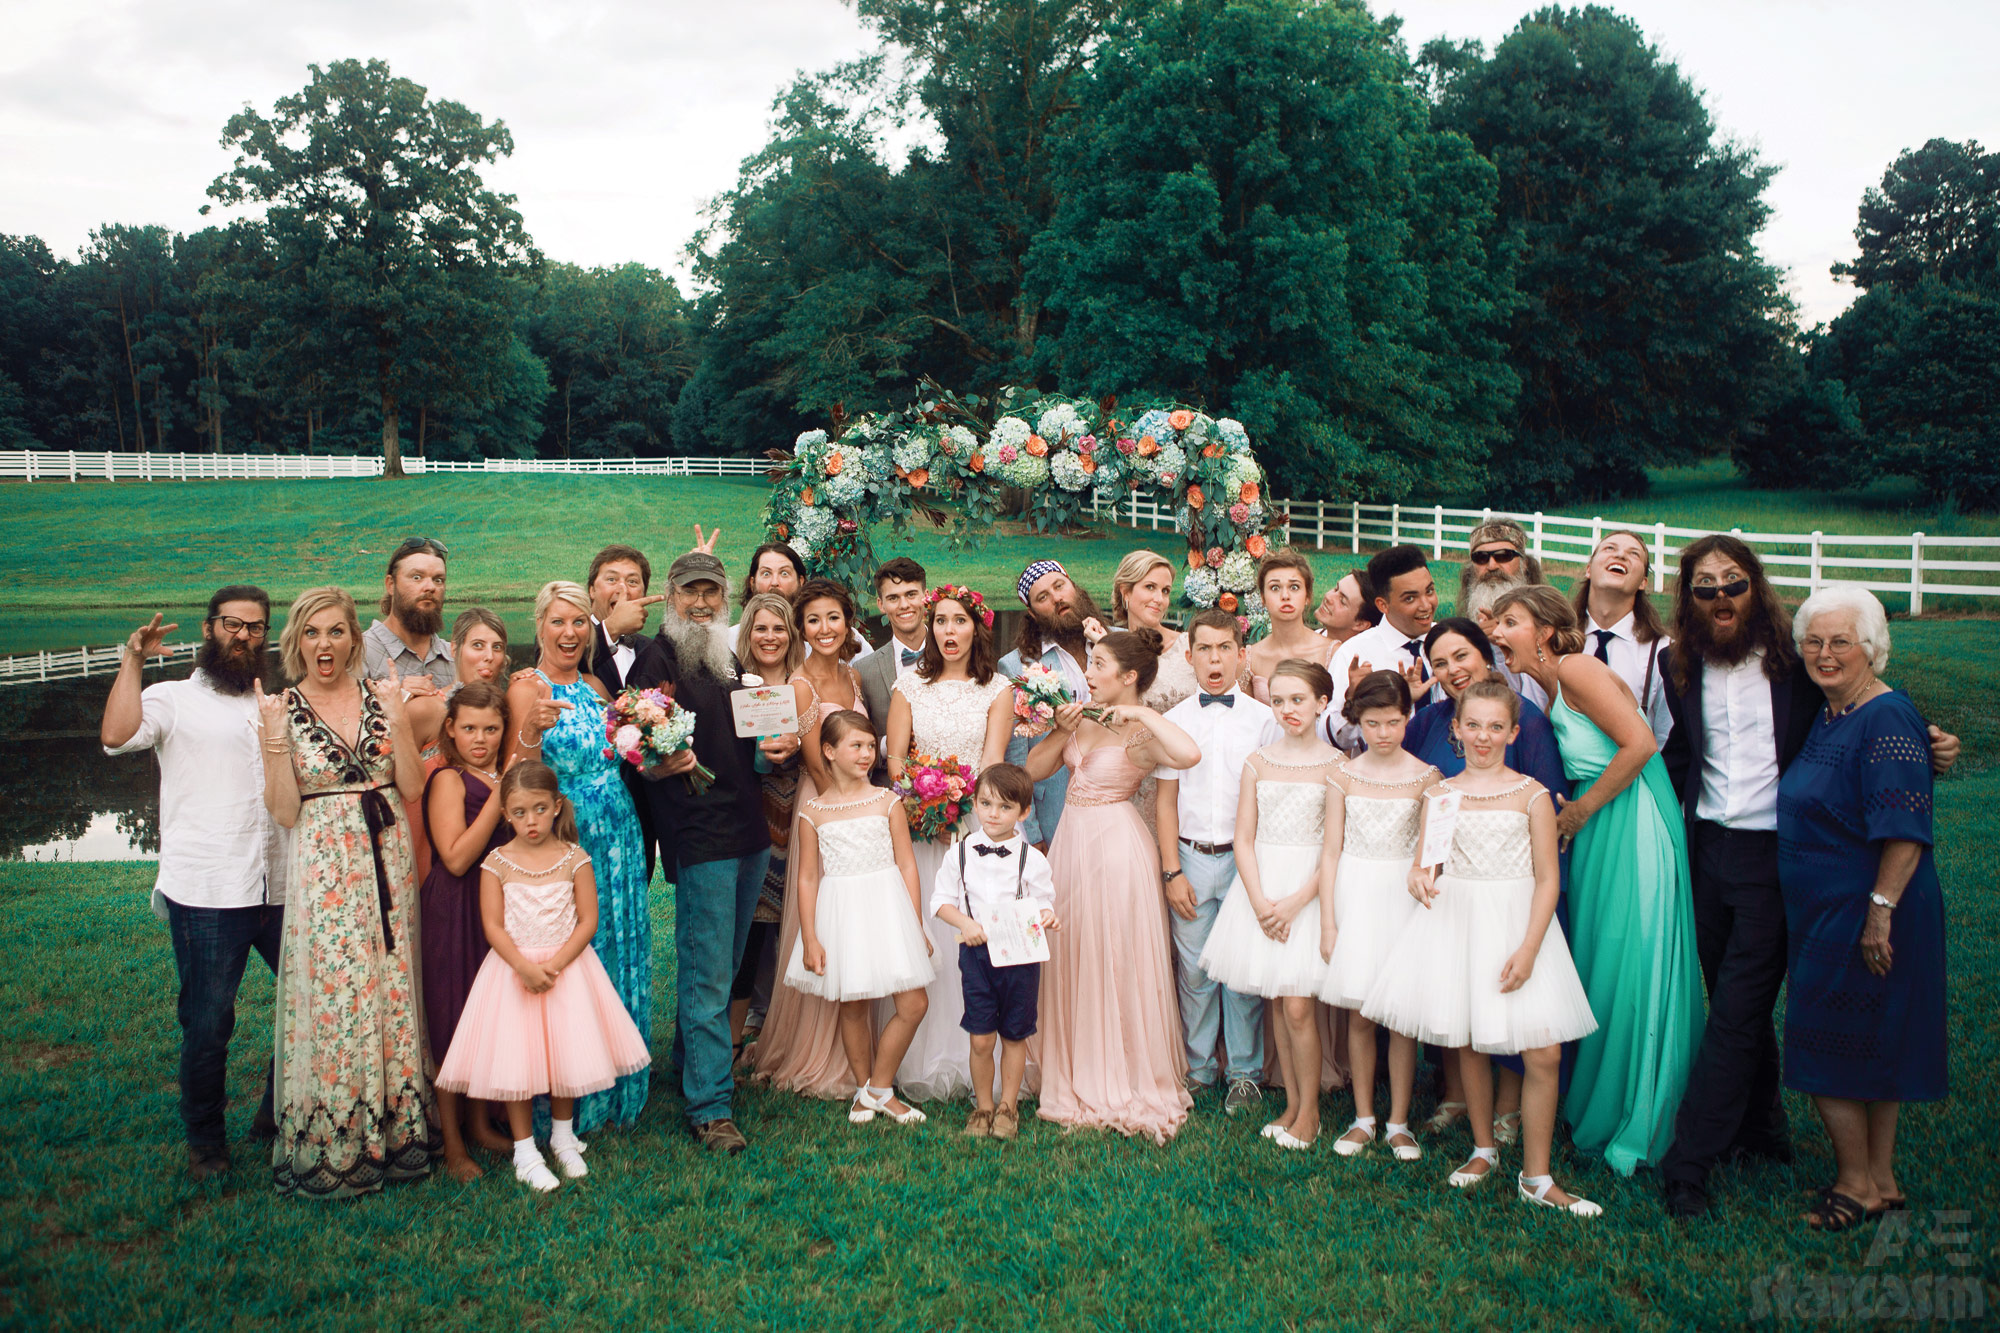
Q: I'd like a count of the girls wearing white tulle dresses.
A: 4